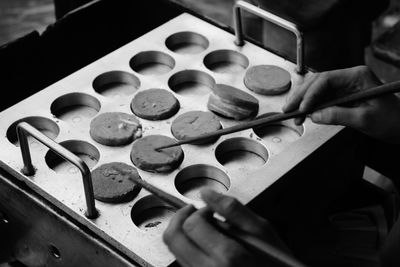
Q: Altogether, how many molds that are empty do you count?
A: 12